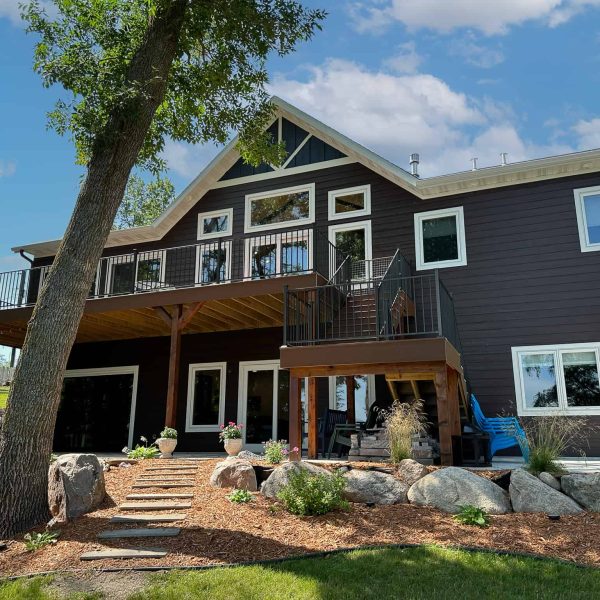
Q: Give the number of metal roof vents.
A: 3